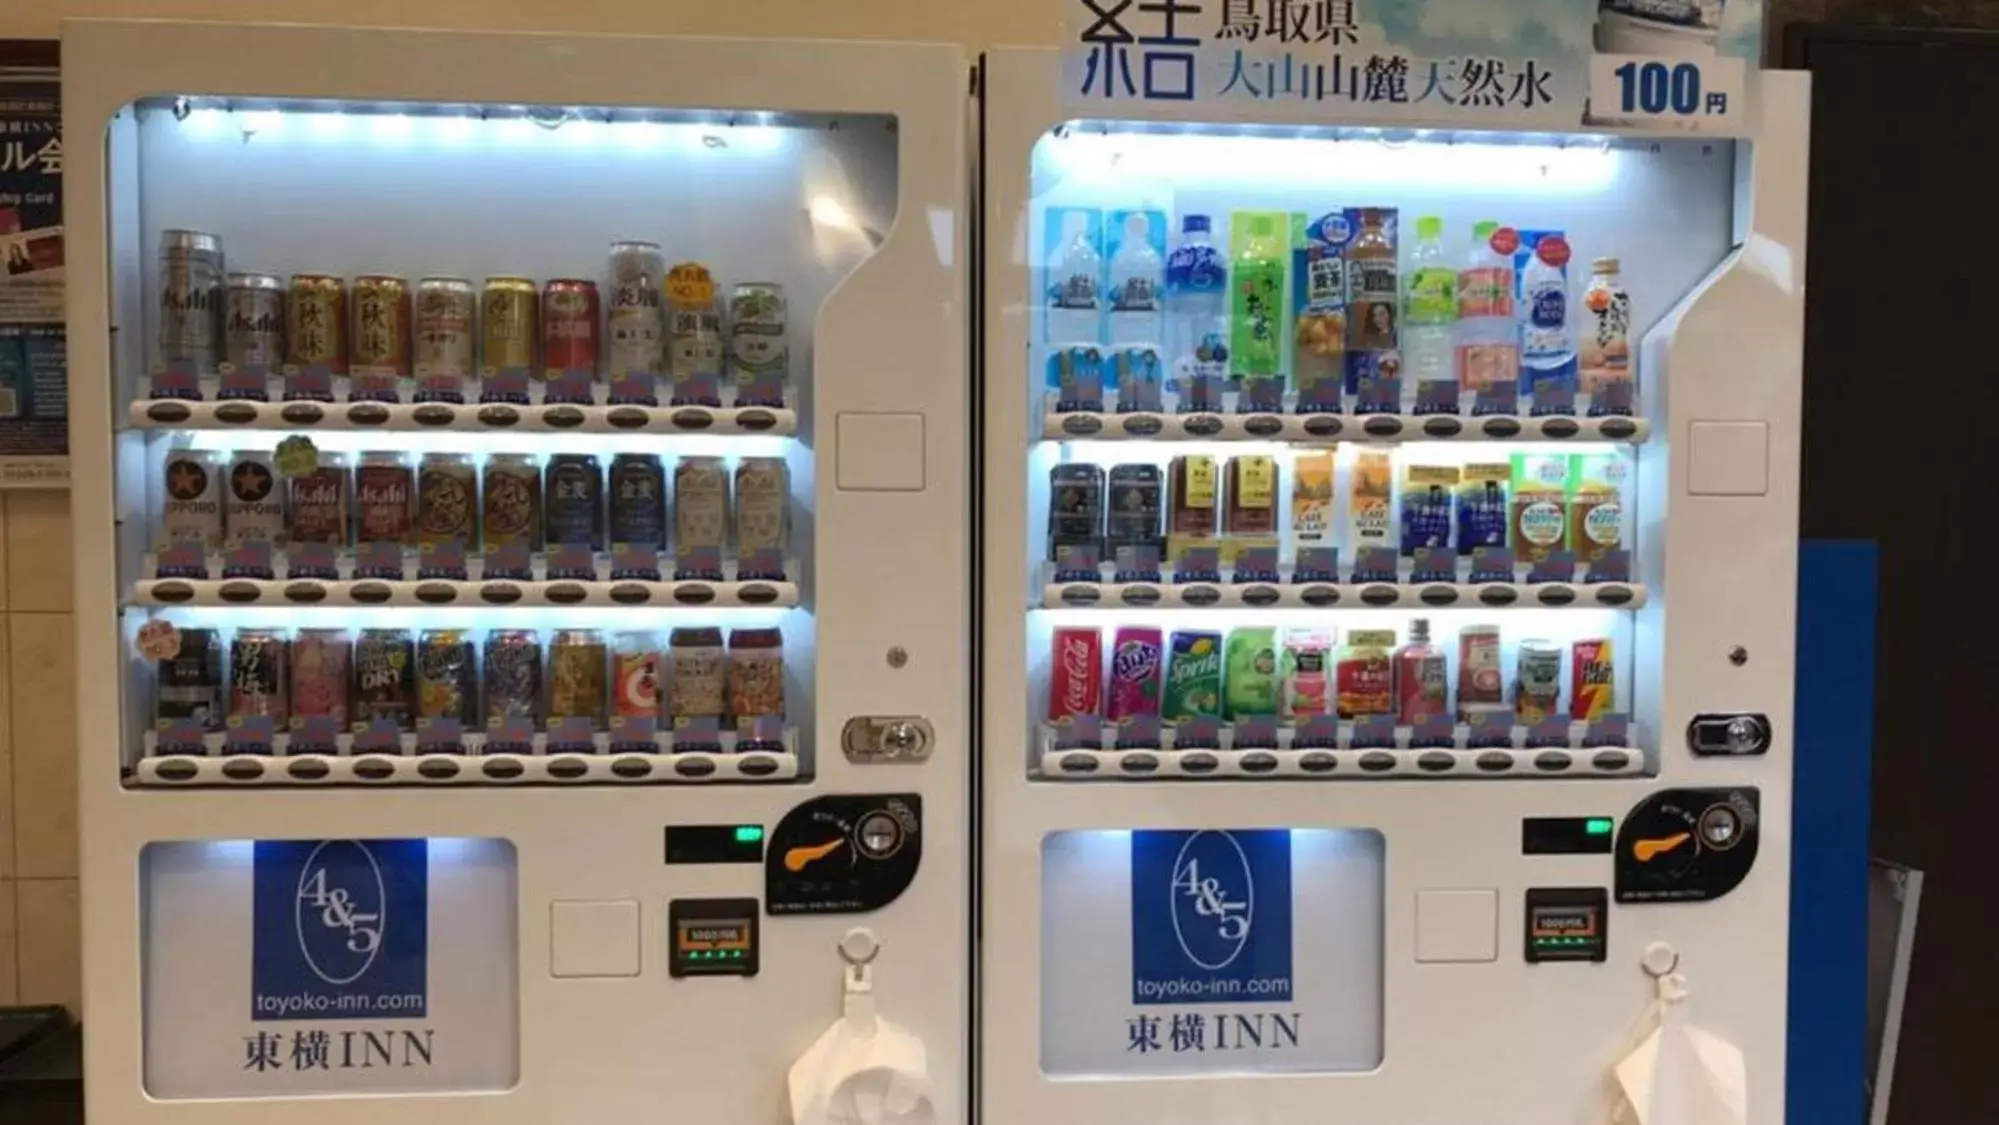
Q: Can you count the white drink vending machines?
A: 2